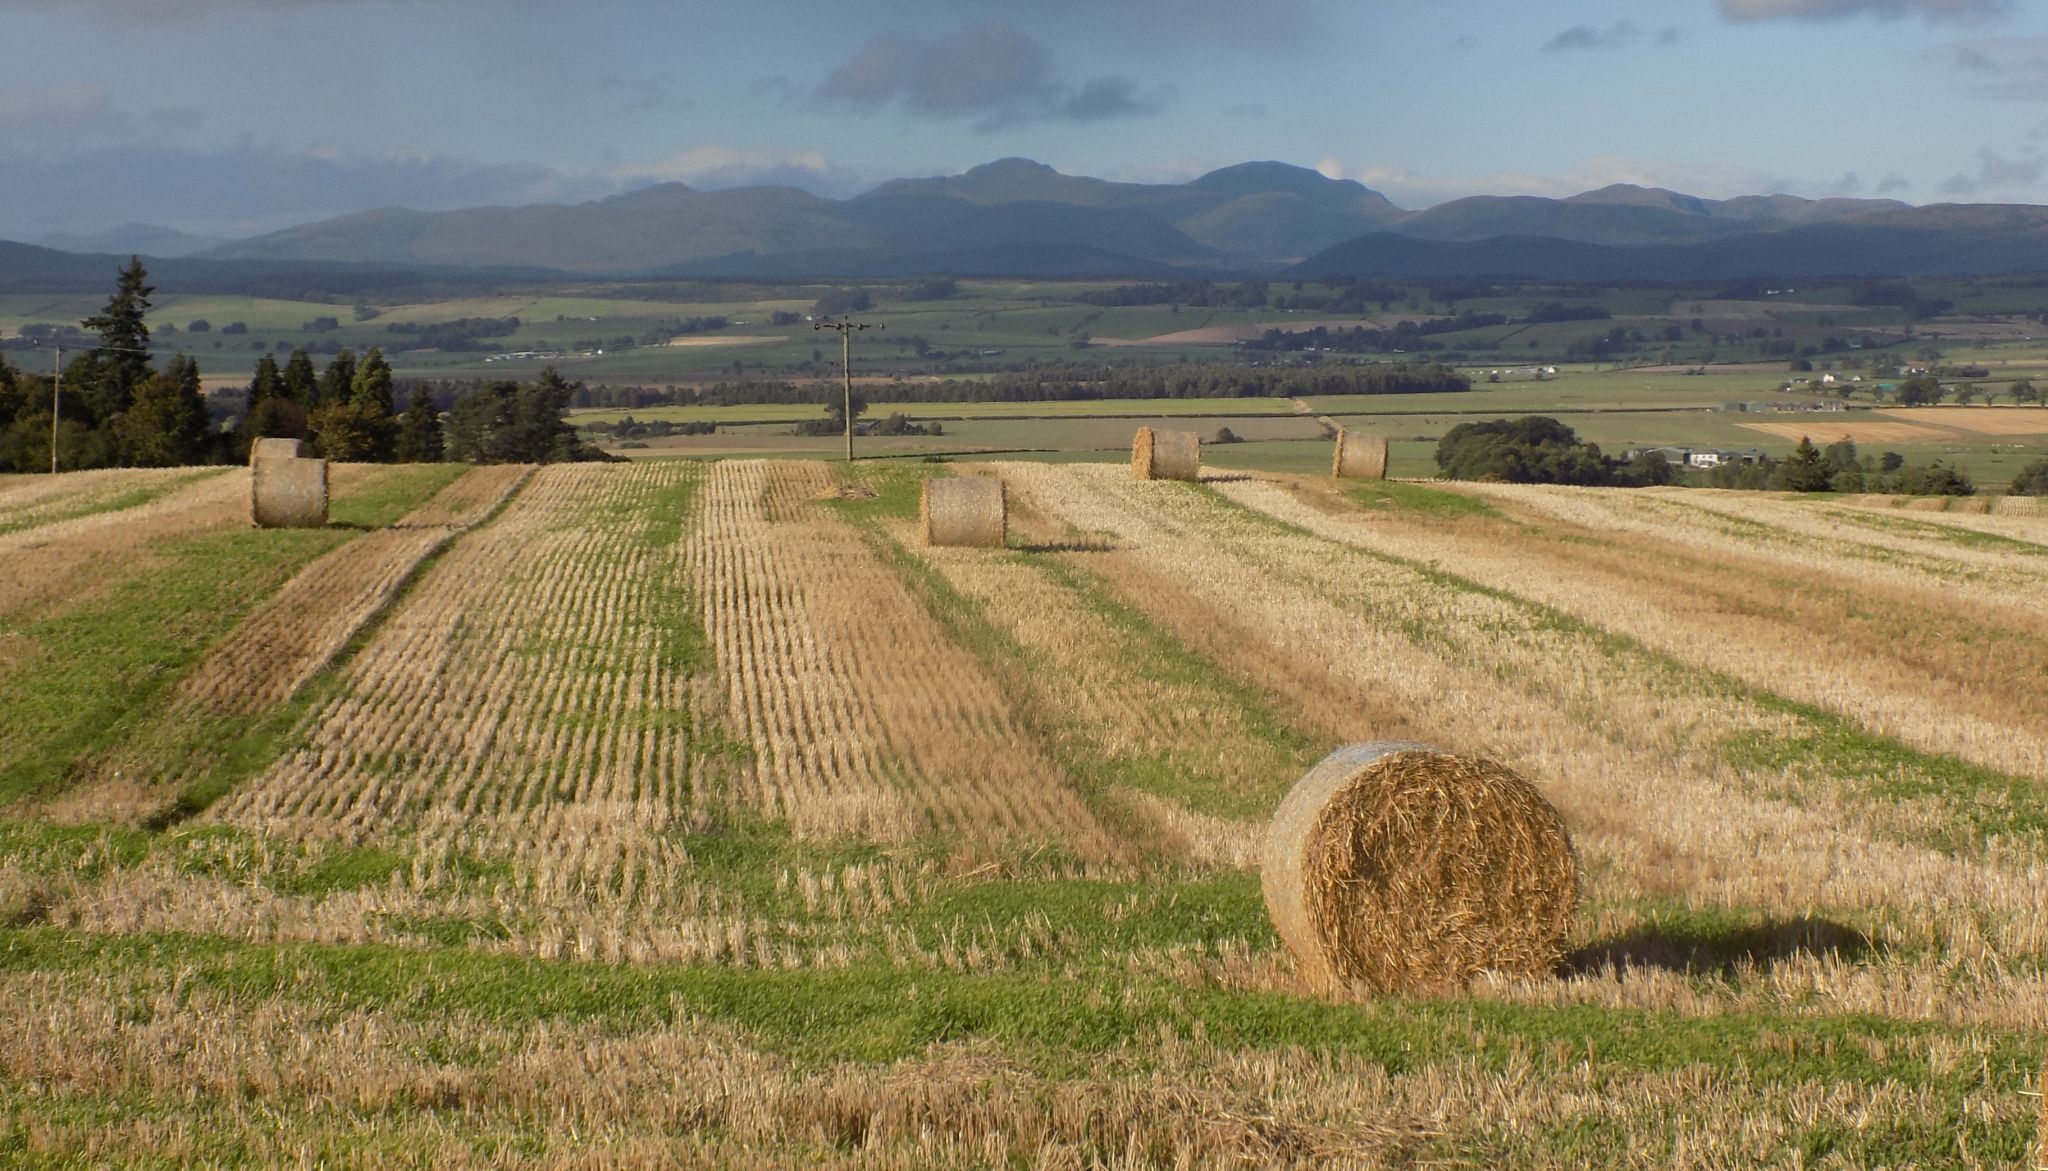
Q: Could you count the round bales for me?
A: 6